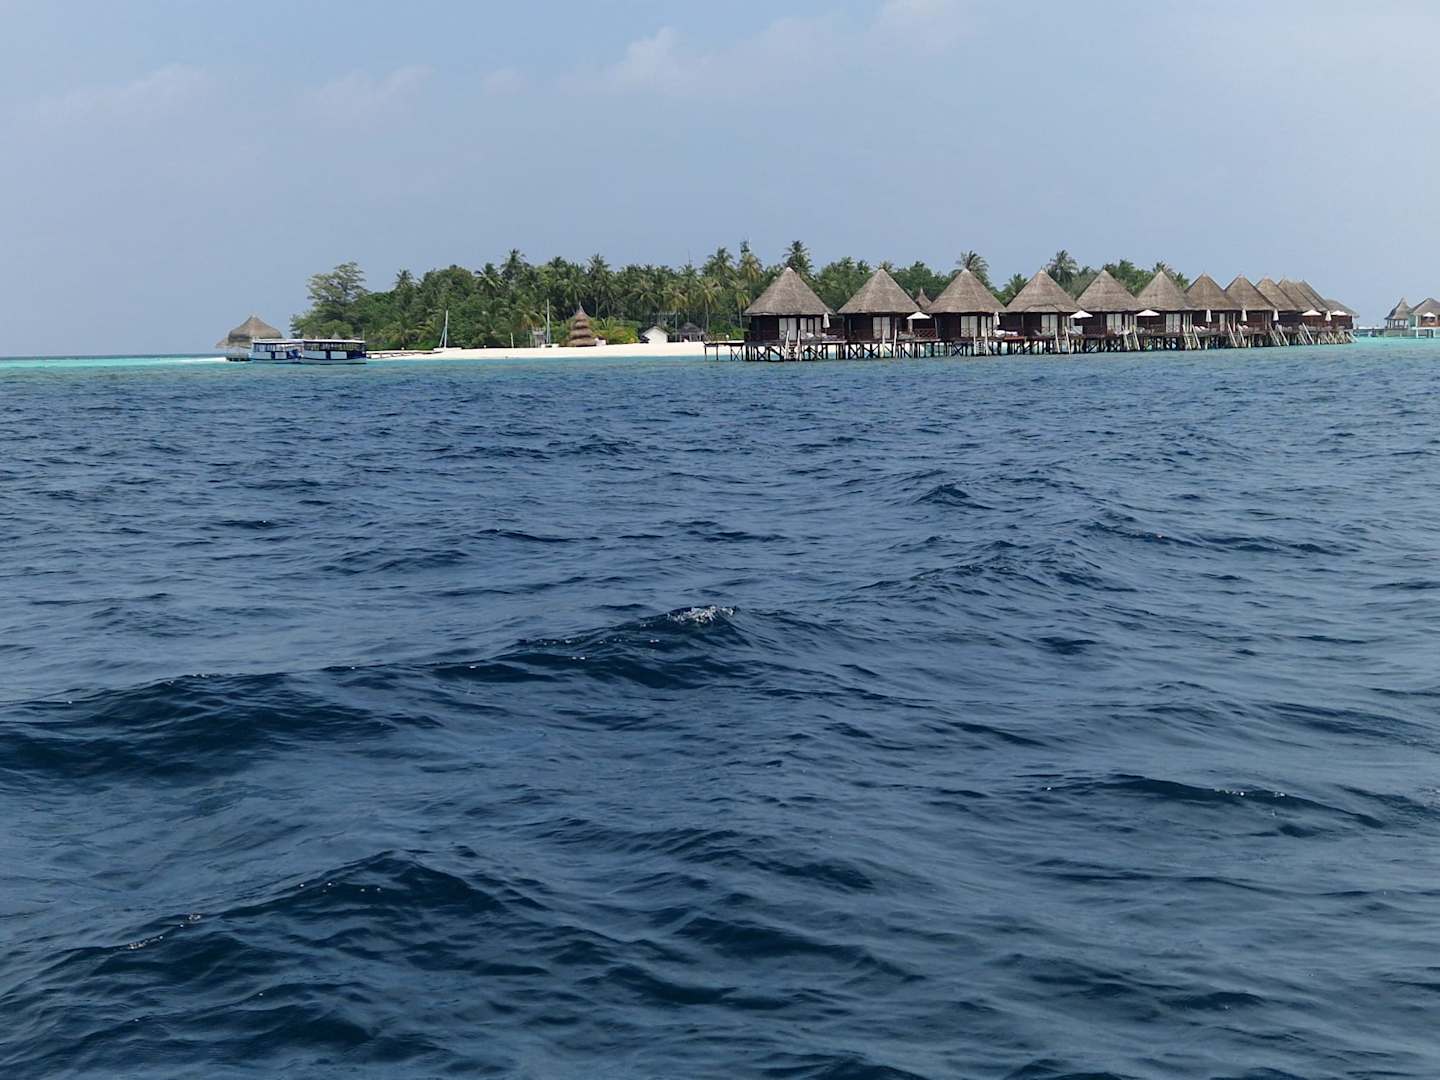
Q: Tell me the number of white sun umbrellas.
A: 12